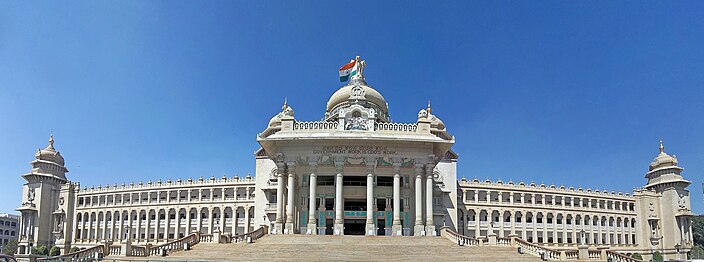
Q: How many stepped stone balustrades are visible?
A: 2